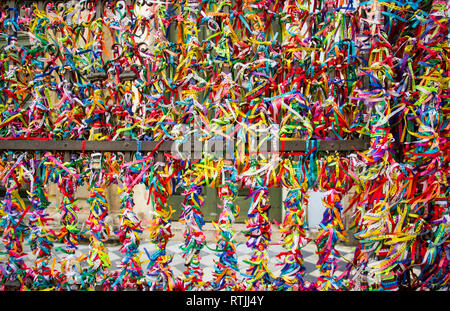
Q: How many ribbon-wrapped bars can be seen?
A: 11